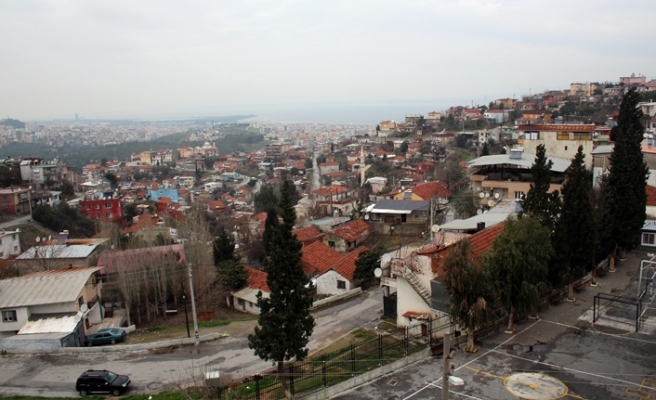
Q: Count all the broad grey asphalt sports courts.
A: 1